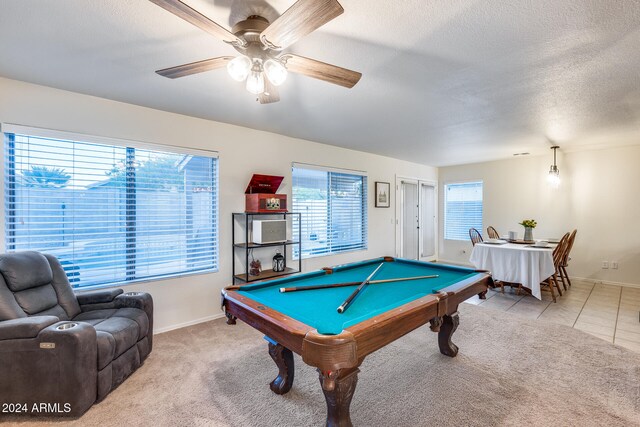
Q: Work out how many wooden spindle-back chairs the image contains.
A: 4